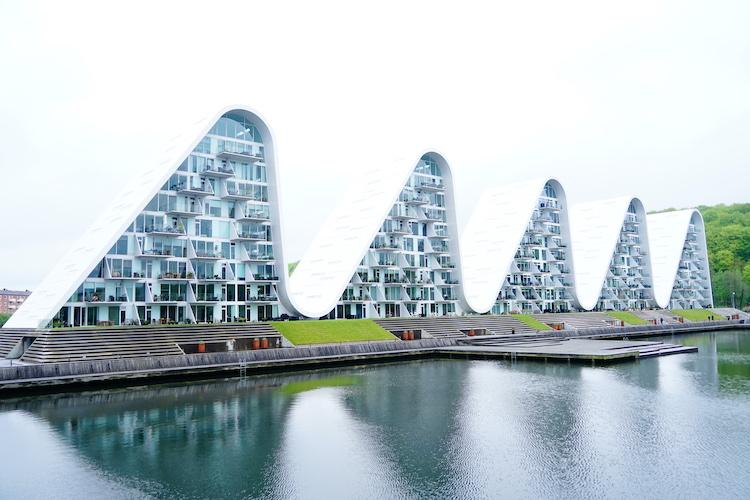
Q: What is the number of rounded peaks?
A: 5